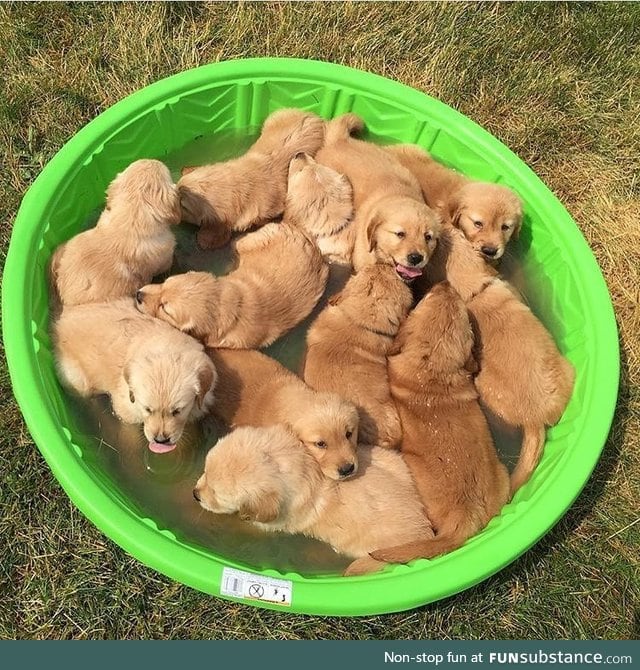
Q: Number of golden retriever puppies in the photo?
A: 12